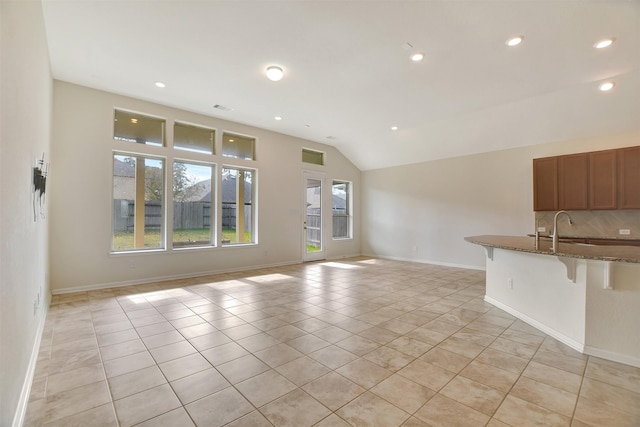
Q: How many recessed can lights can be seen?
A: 7